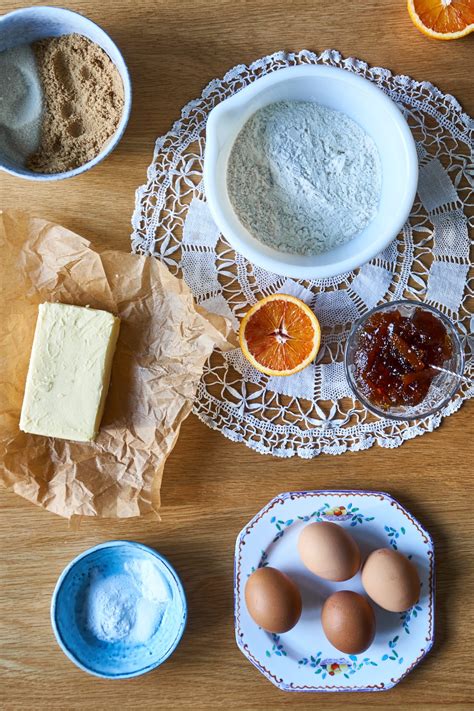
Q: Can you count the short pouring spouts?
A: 1